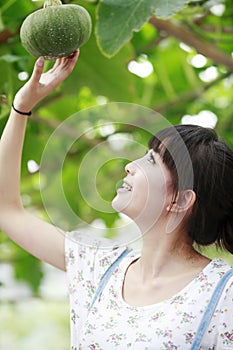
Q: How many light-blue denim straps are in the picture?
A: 2